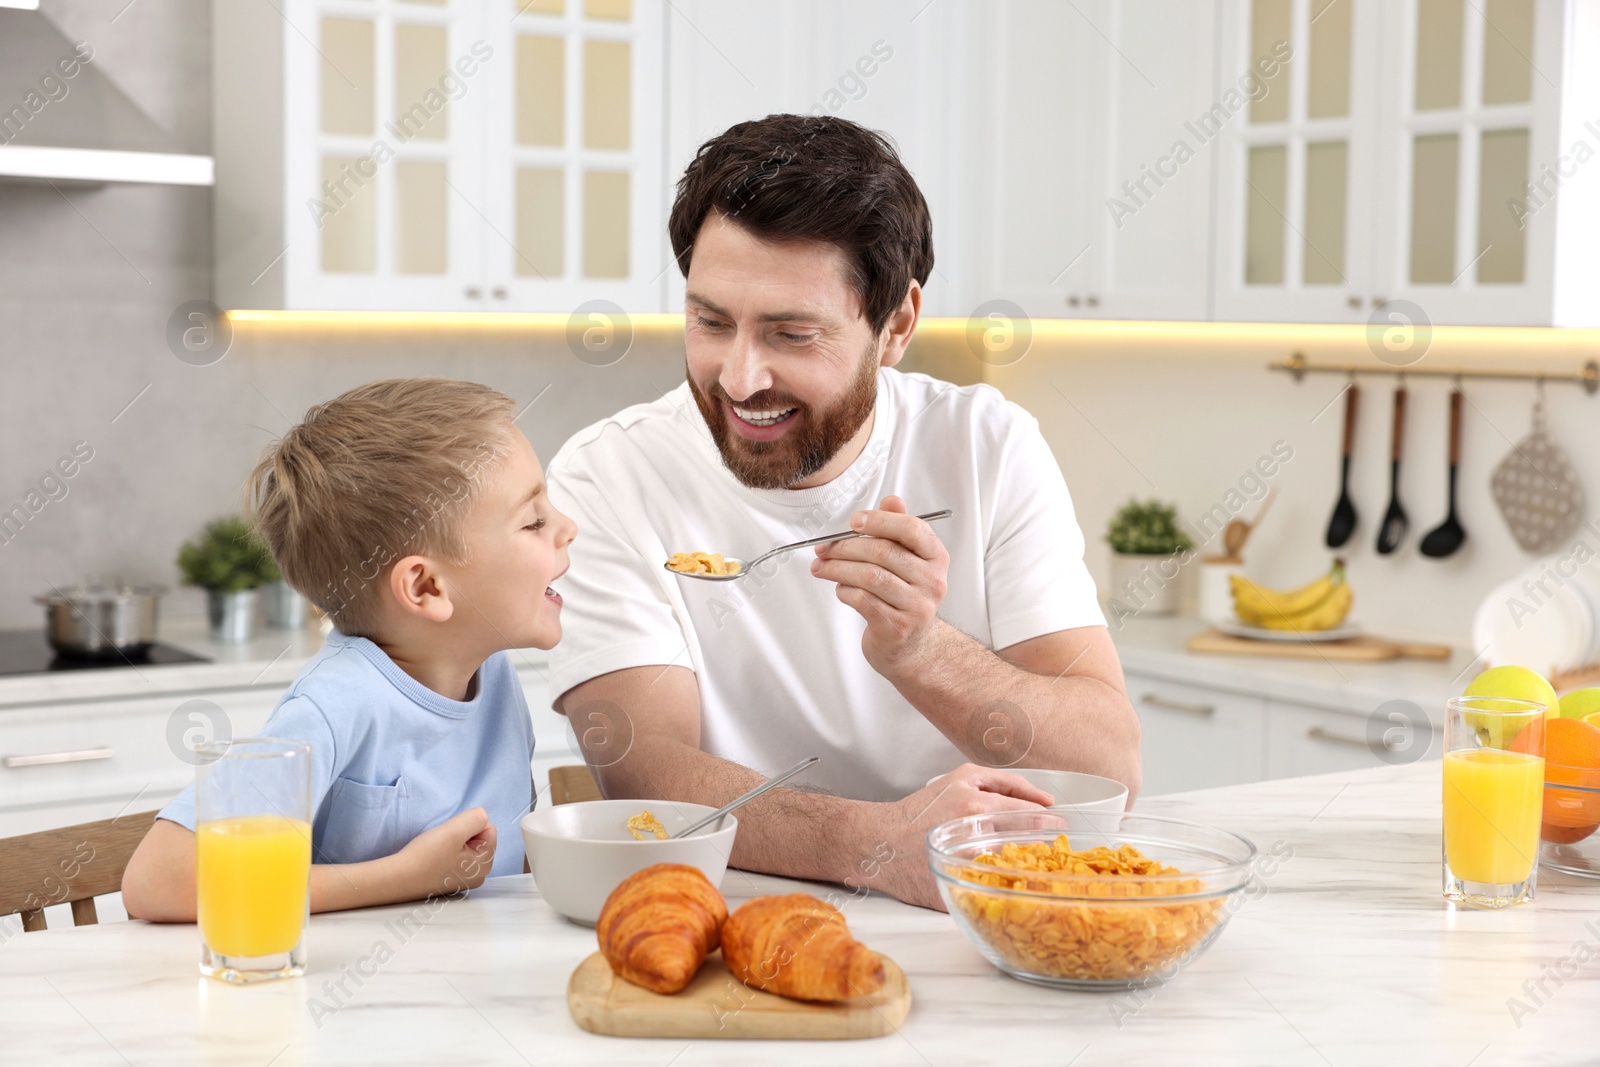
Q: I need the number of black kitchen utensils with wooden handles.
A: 3